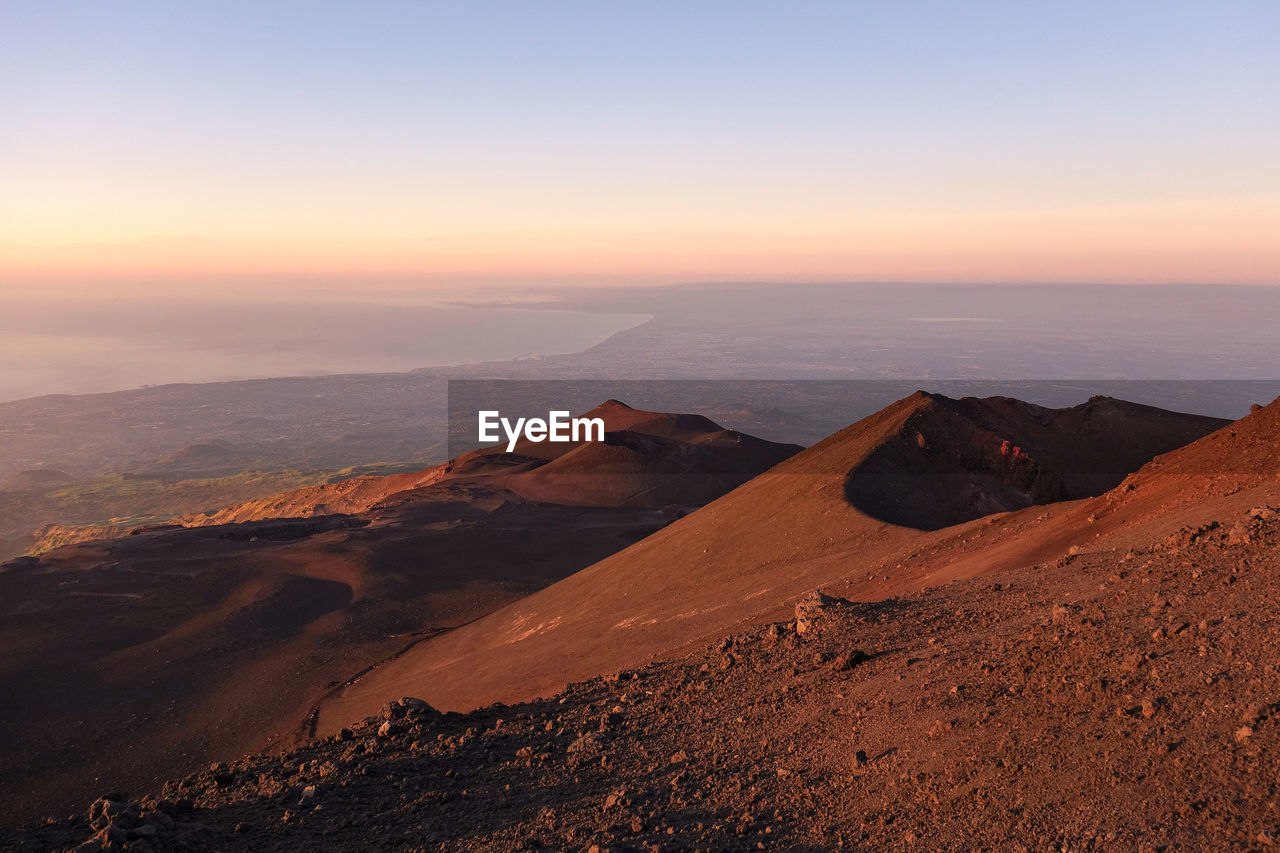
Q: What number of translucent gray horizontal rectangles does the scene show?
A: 1